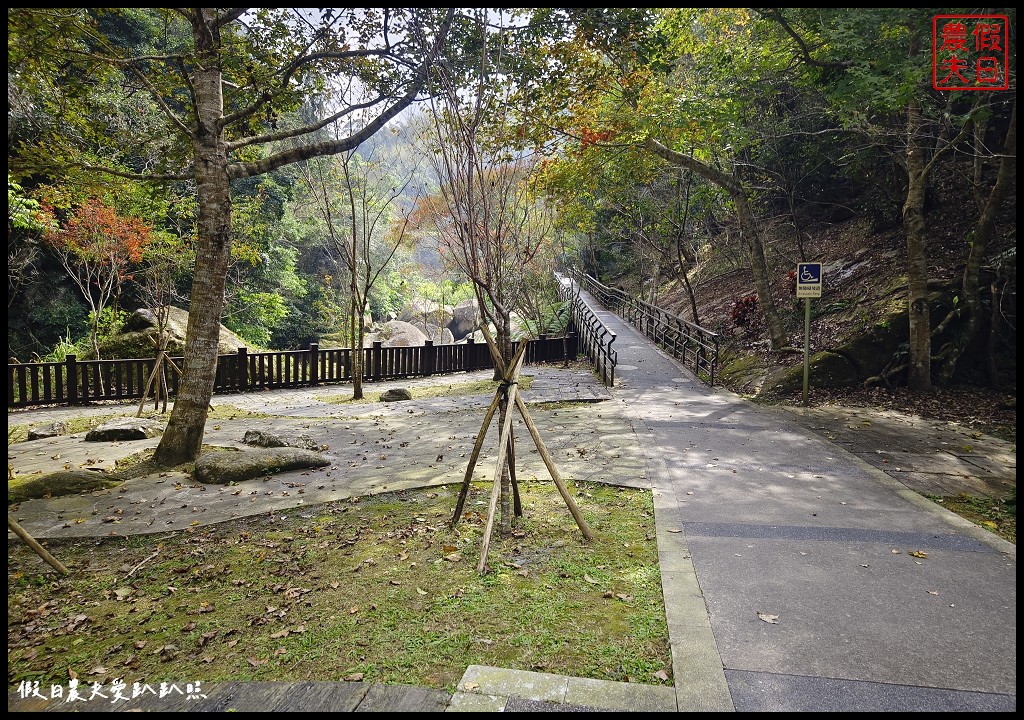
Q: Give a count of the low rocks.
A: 6